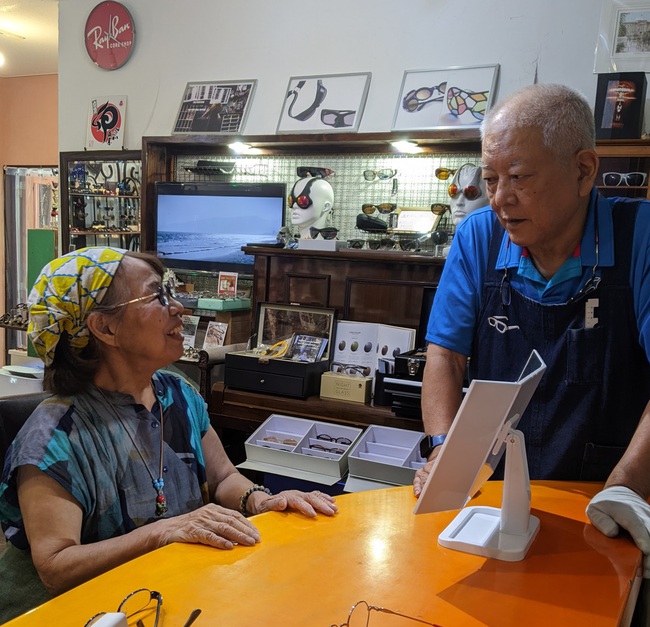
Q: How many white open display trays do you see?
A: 2